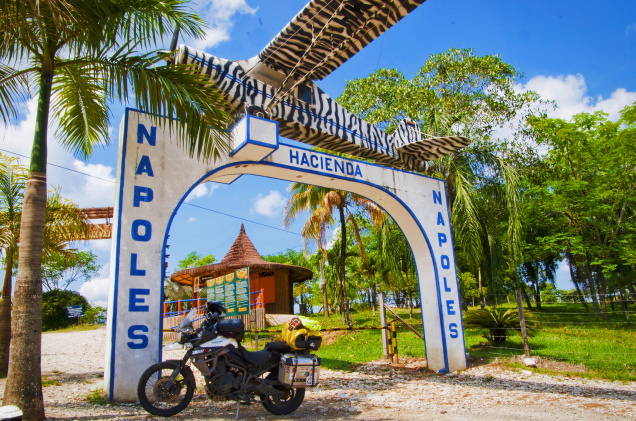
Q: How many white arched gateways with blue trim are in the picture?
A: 1